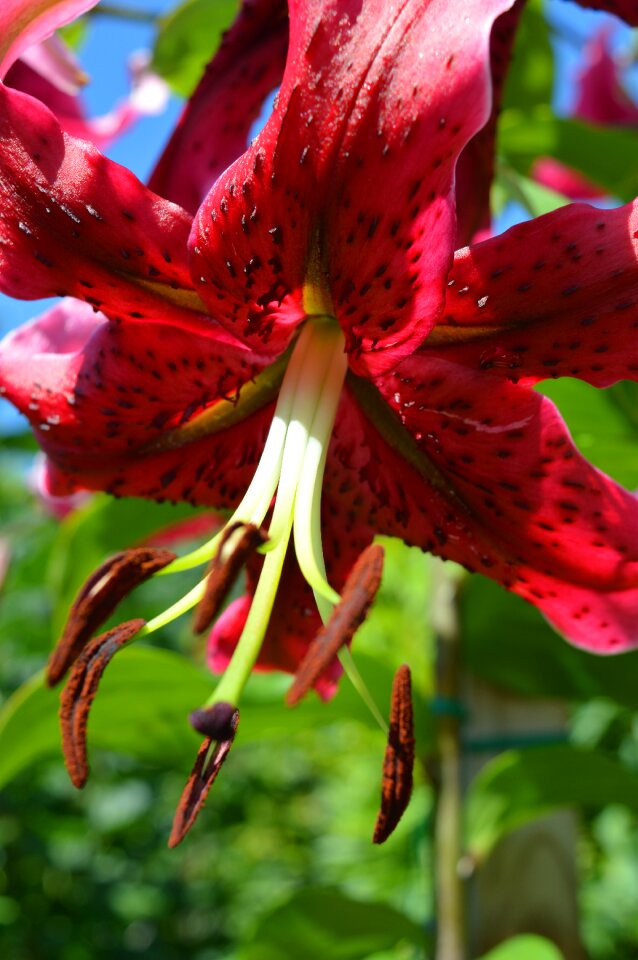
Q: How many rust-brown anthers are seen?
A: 6